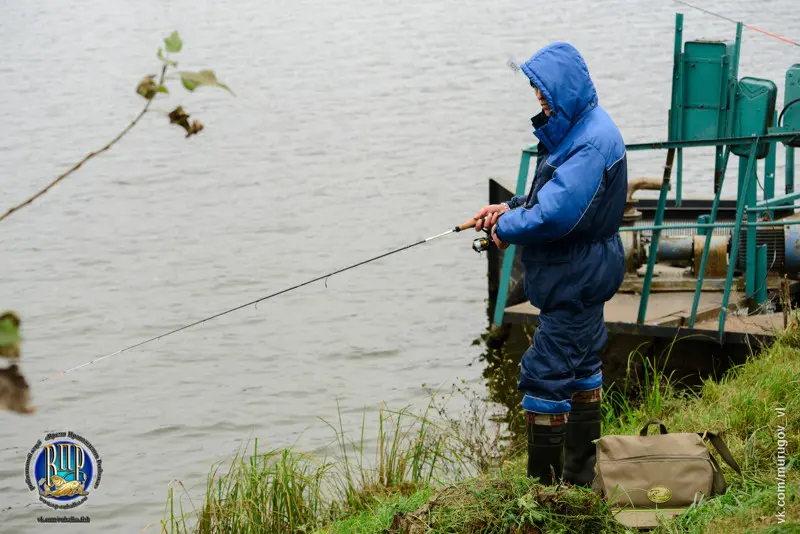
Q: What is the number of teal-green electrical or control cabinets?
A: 3